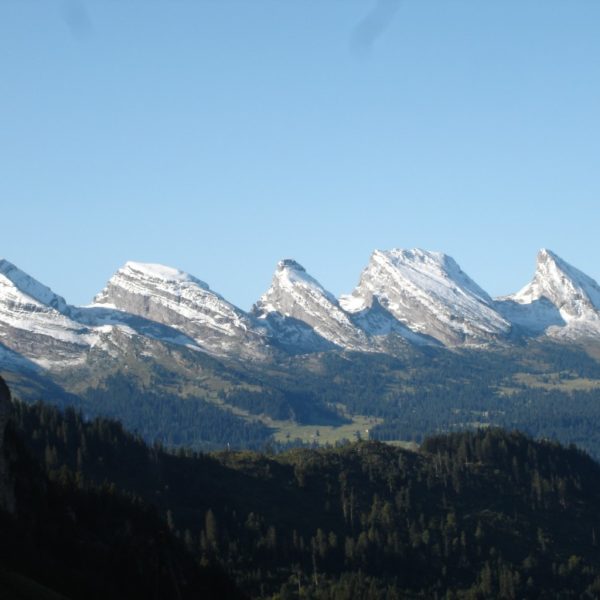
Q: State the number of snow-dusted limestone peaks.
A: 5